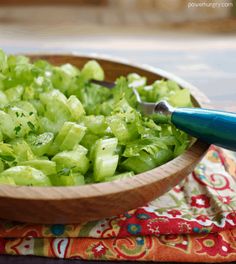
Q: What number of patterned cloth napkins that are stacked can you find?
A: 2